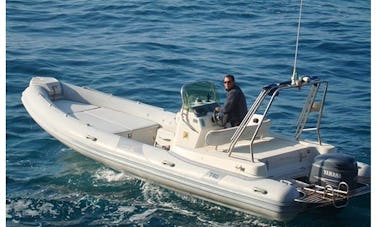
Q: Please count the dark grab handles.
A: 3